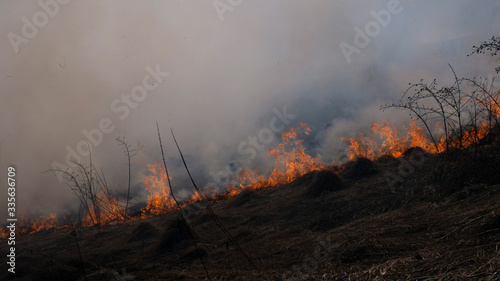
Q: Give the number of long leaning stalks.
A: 2